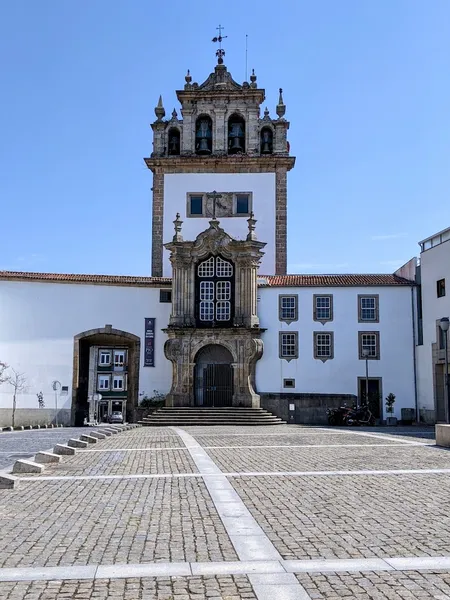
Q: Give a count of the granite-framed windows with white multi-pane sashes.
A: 6